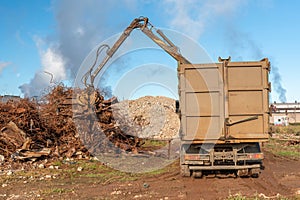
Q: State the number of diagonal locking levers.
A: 1